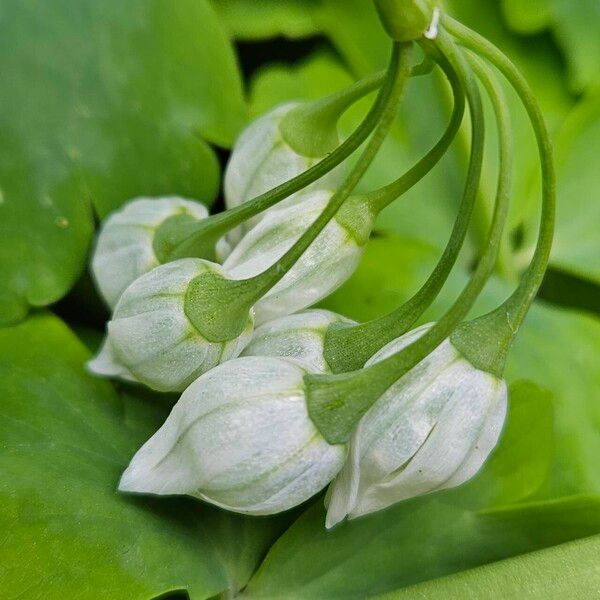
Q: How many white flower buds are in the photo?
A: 7